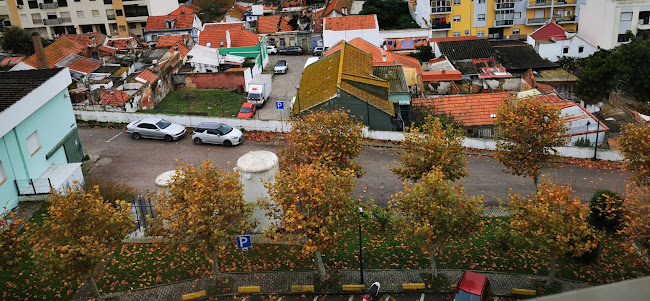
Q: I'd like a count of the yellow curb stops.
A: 7